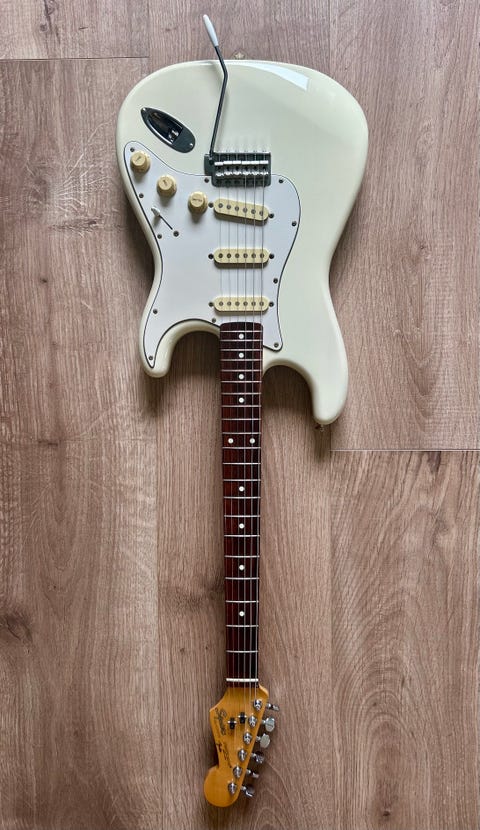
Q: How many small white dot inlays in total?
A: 10